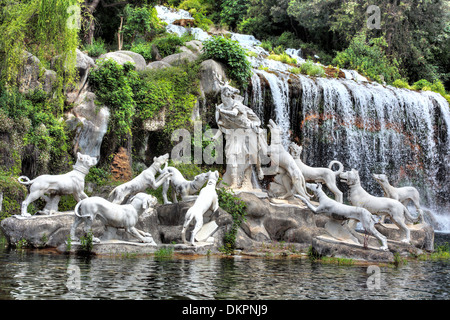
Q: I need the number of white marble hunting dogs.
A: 10